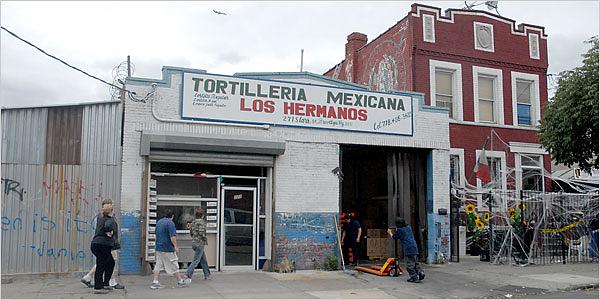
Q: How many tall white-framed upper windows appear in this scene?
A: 3